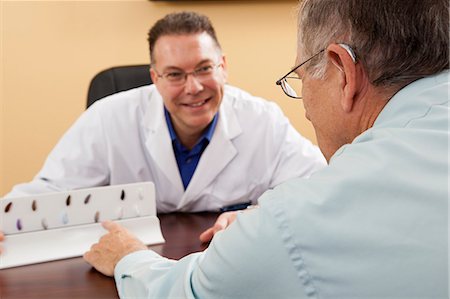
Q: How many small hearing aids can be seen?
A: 12